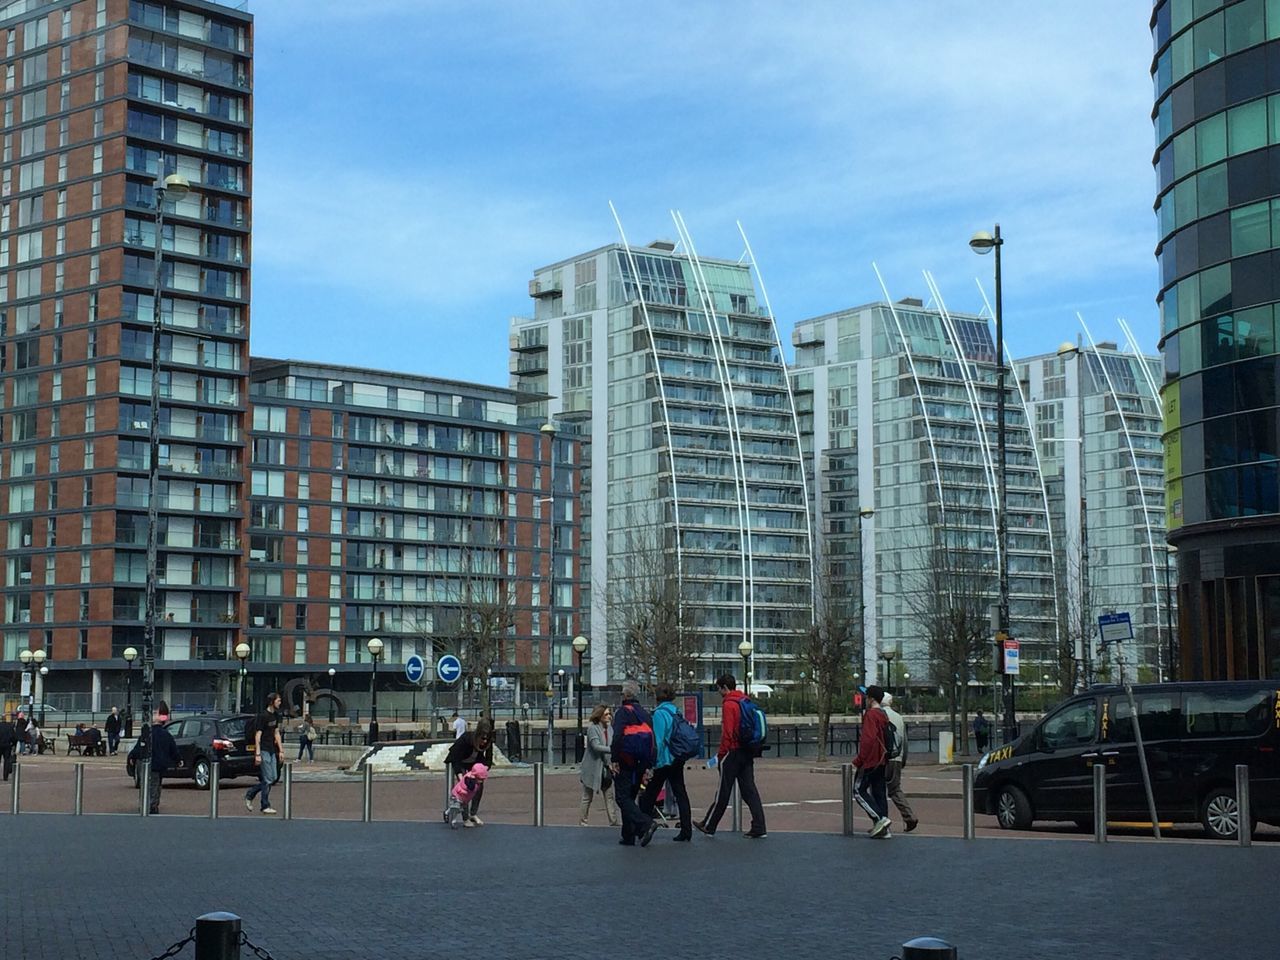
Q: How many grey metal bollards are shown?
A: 13